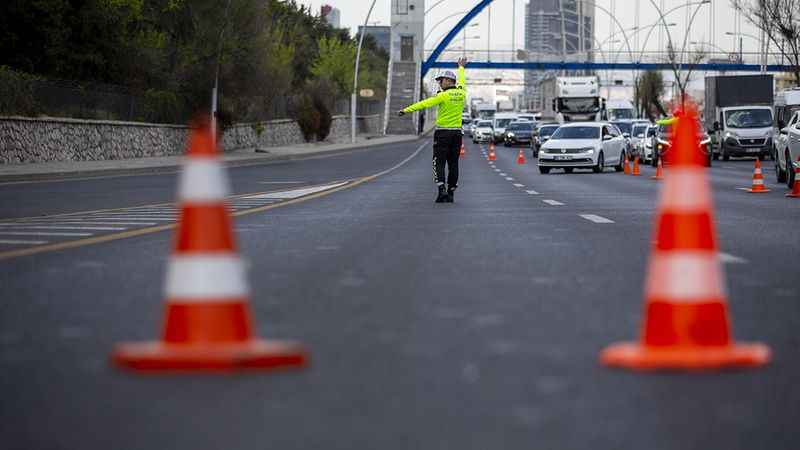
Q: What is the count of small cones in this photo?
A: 8